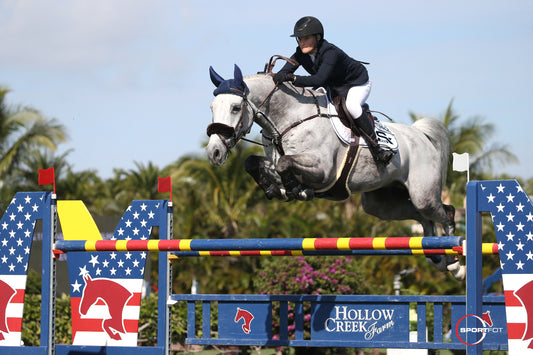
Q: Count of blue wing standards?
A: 3